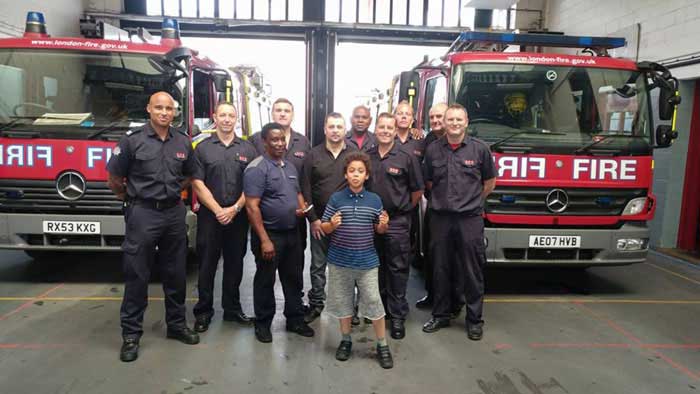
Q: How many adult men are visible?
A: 10